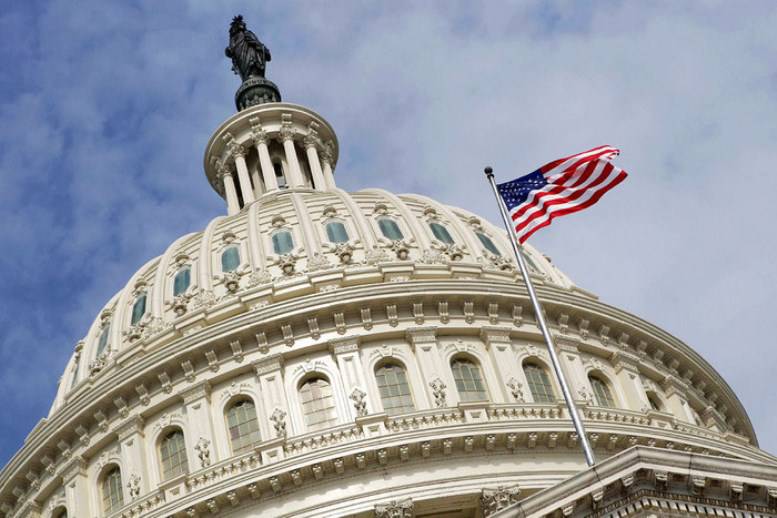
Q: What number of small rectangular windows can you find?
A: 11